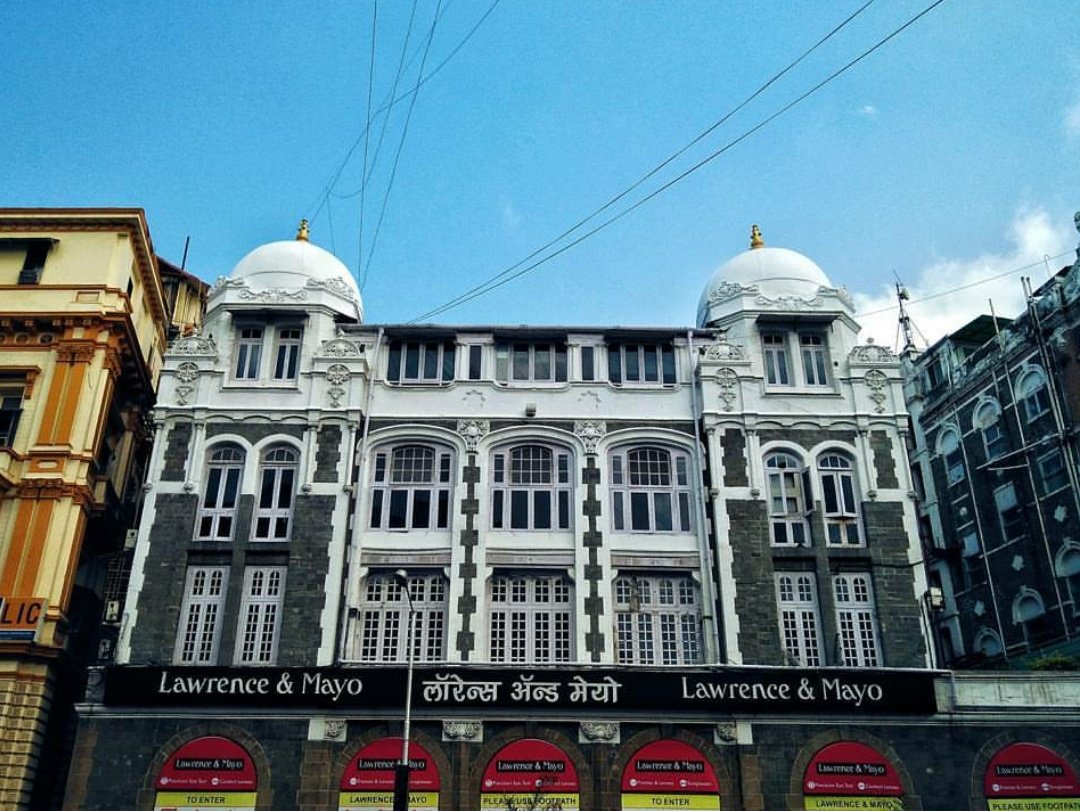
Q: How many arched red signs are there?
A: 6